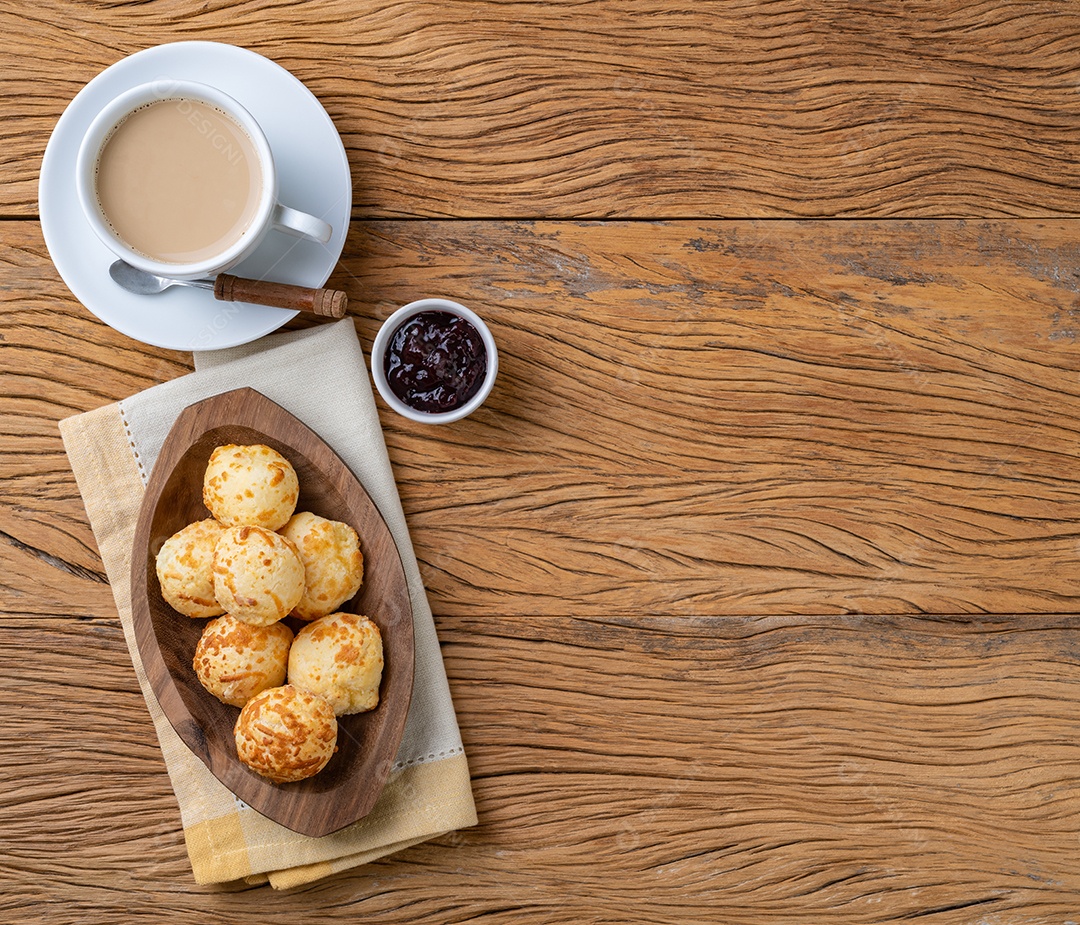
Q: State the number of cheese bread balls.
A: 7